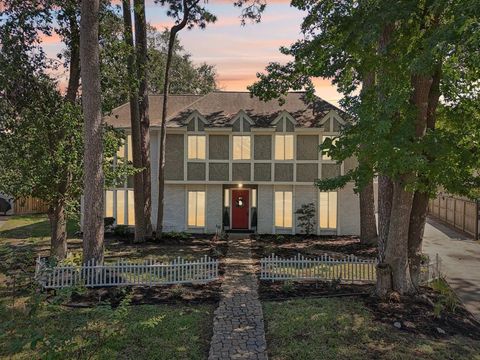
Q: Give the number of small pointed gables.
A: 4